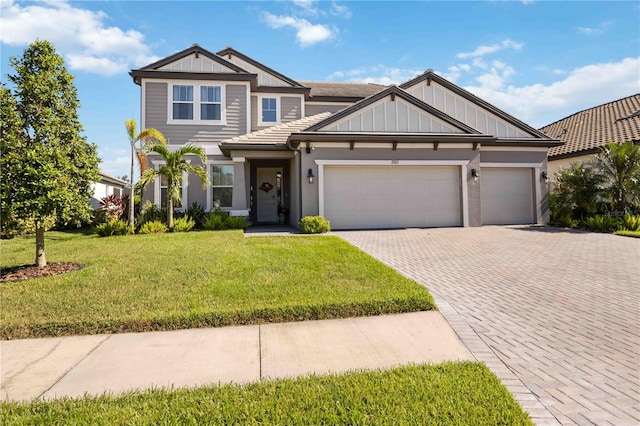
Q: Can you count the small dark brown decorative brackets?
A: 9